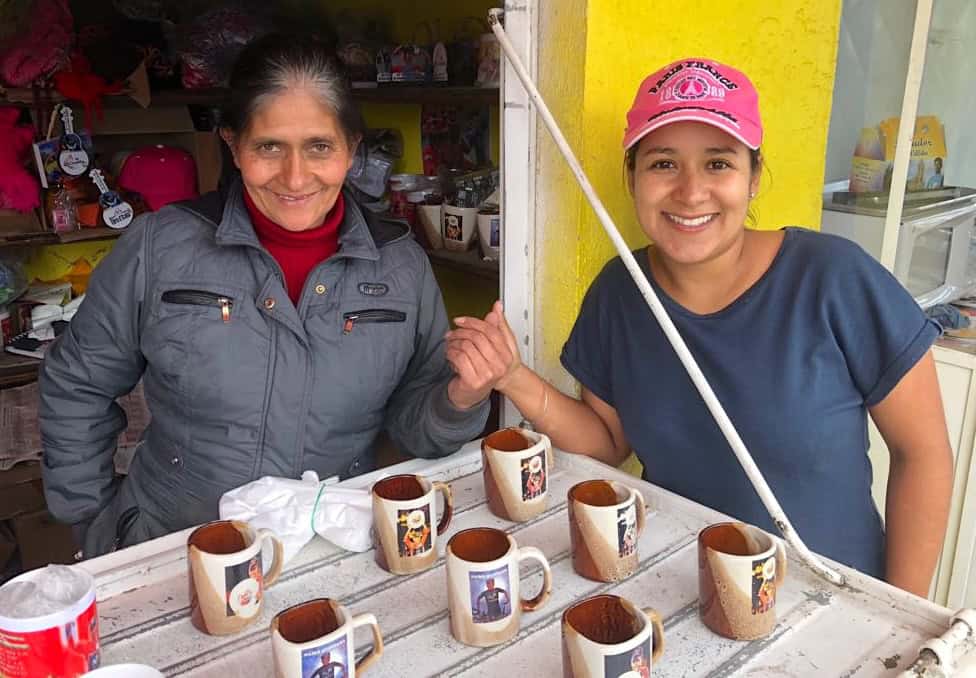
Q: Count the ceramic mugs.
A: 8